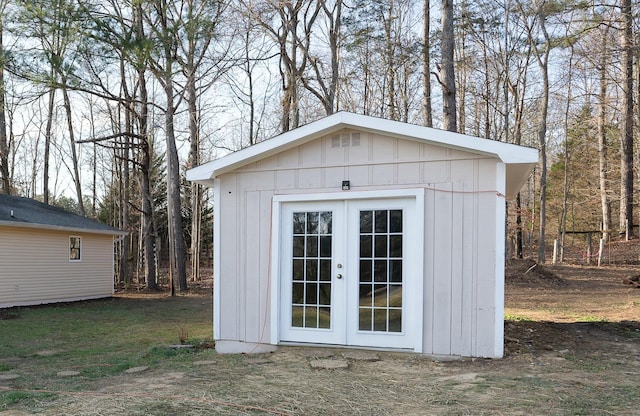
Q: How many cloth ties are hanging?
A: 0